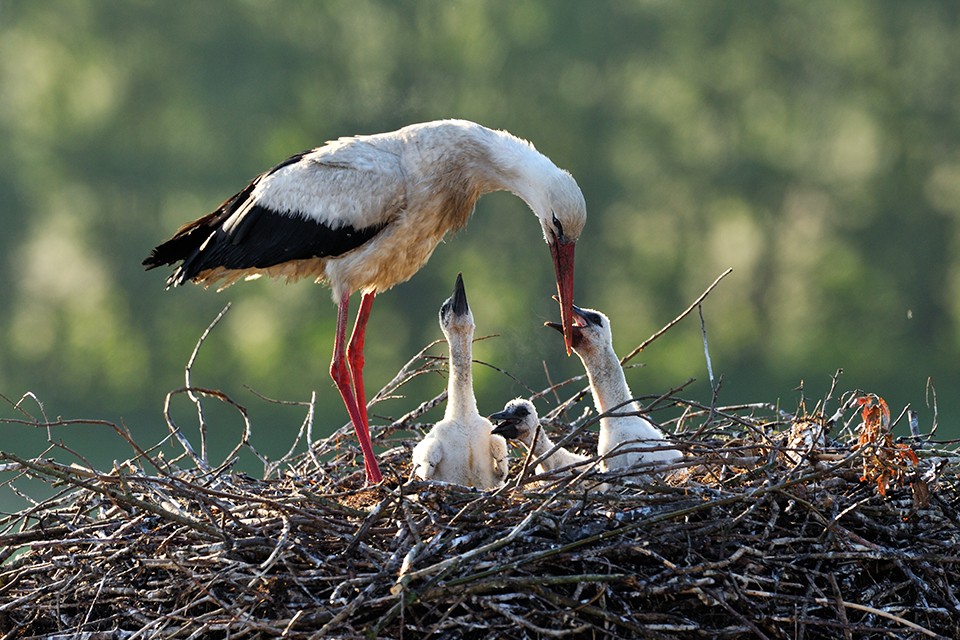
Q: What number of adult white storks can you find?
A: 1